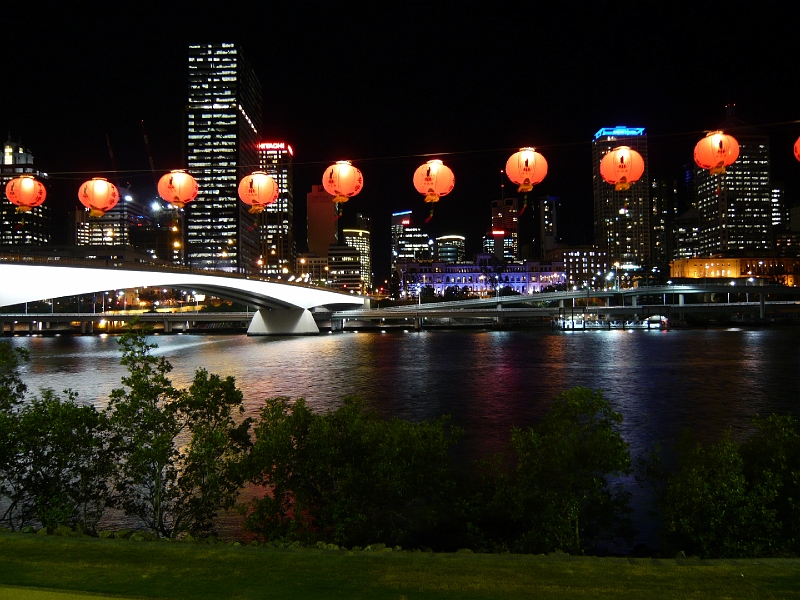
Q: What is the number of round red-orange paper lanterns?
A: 10